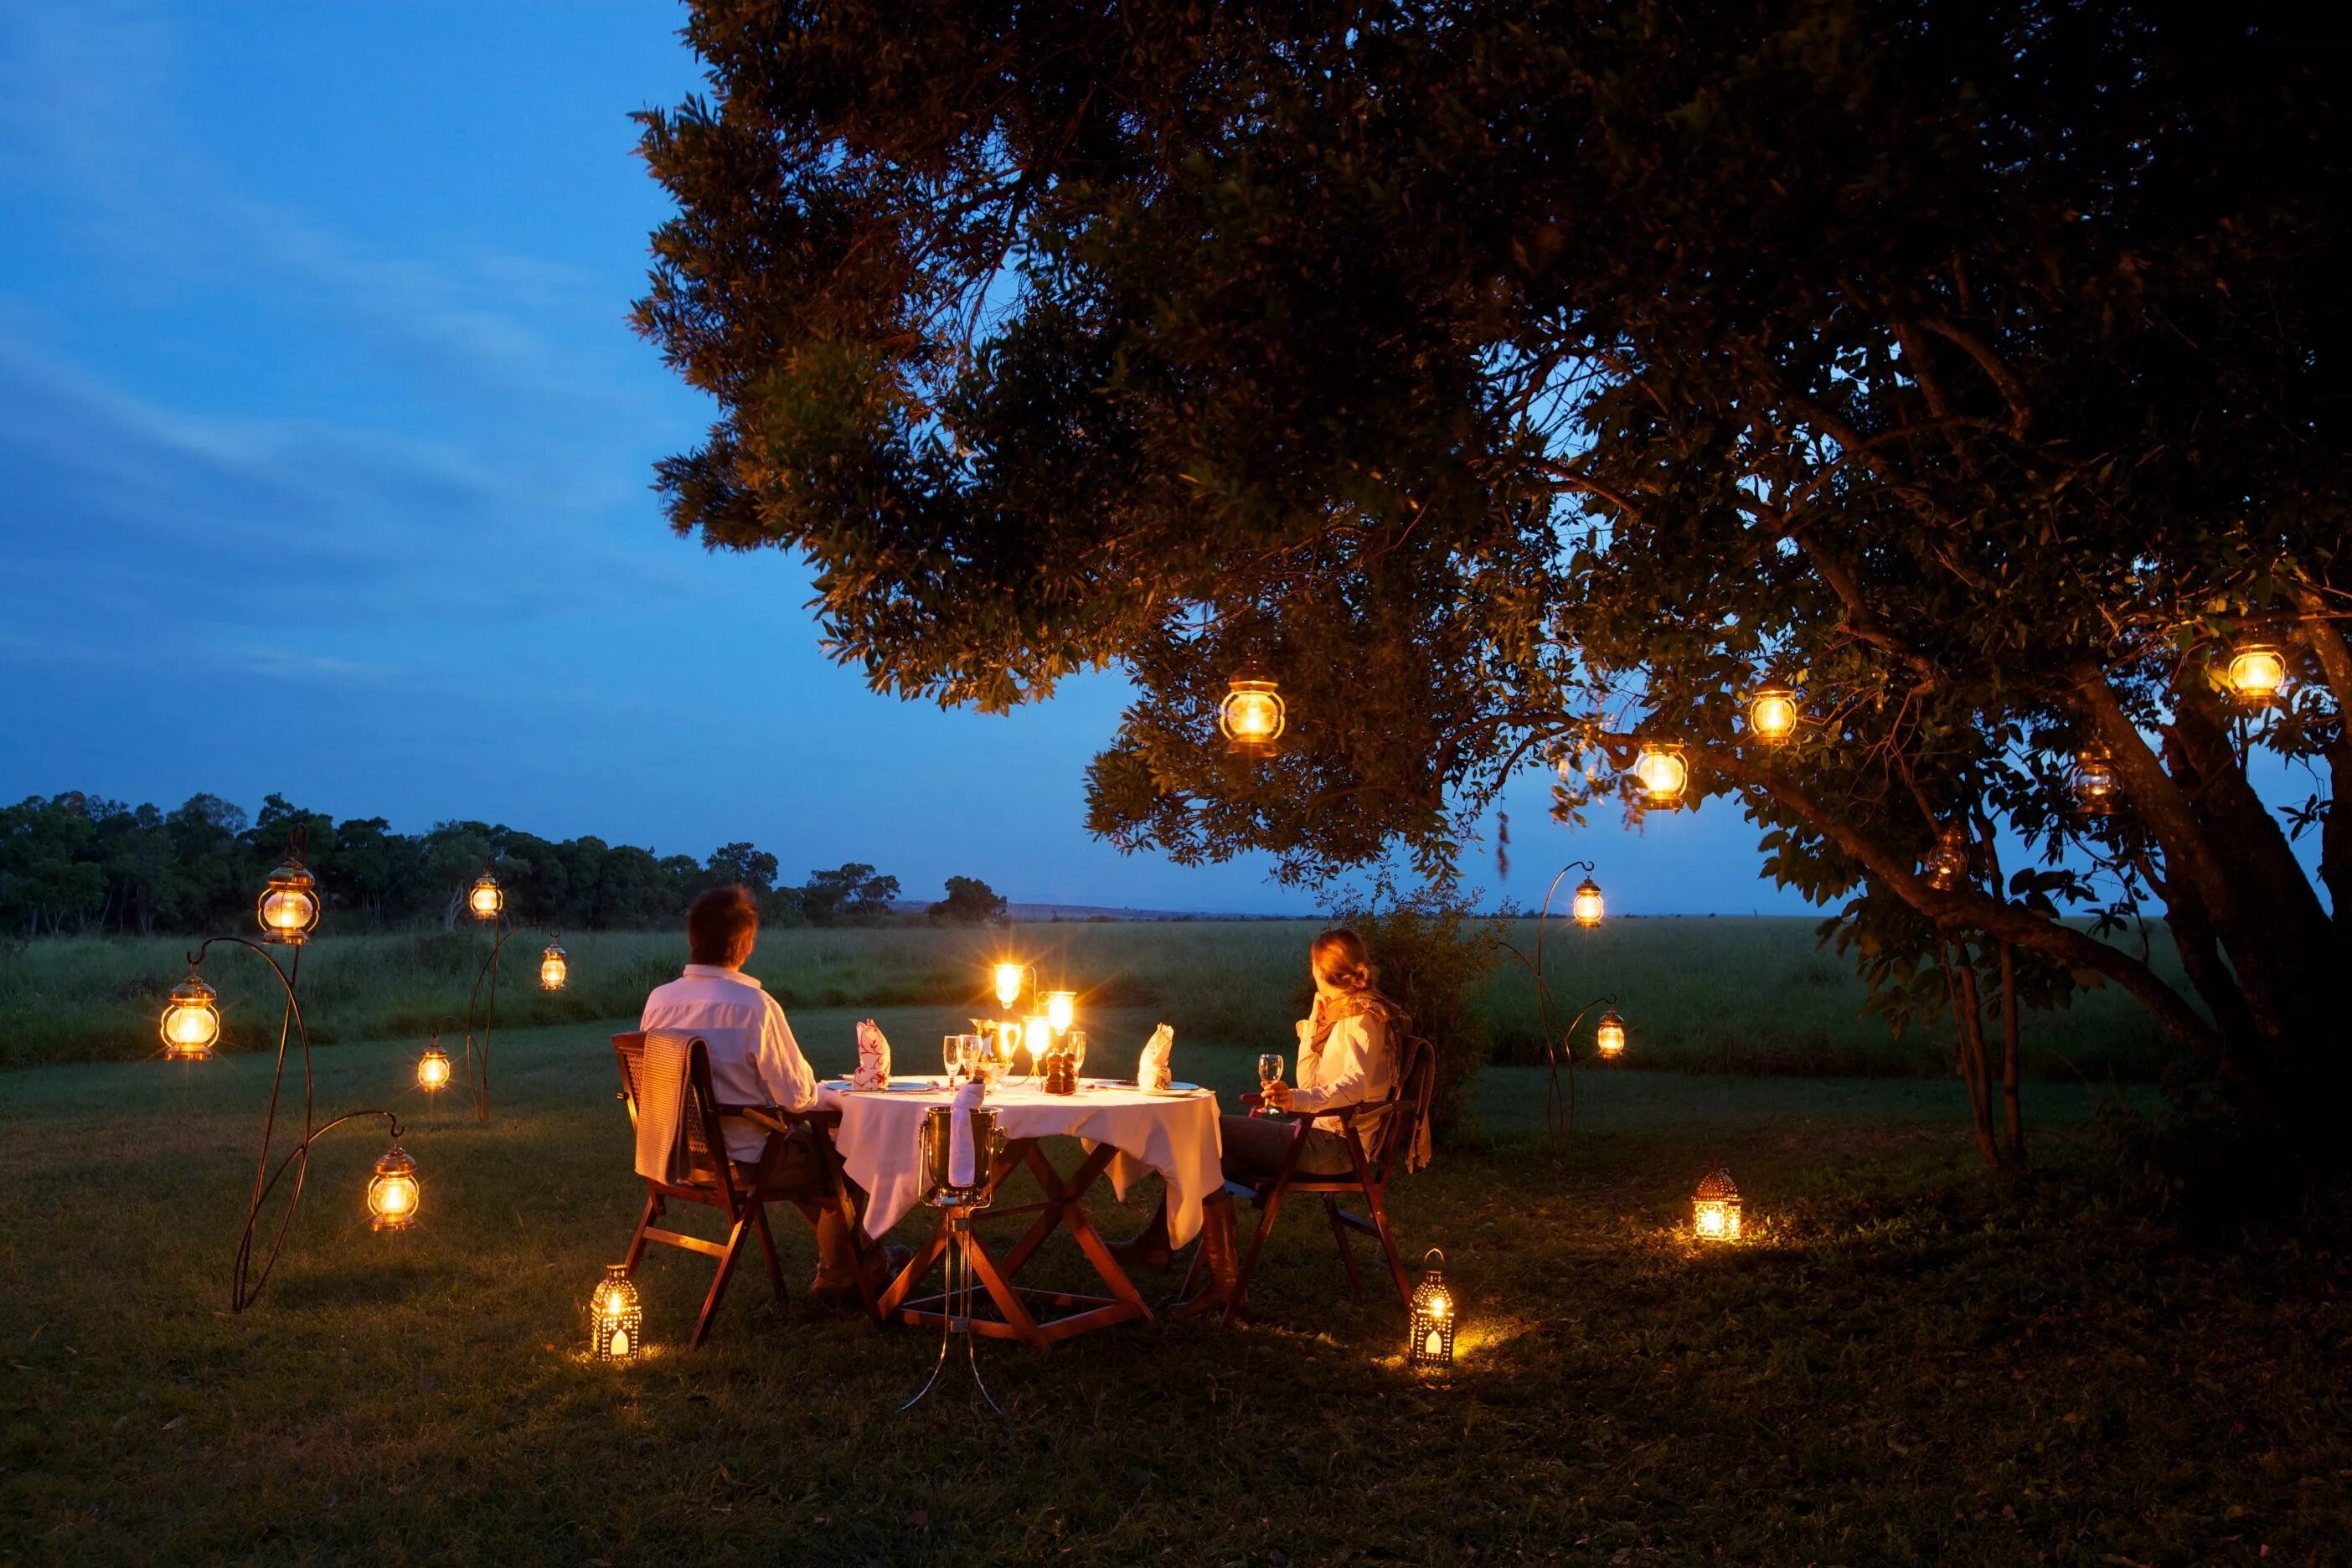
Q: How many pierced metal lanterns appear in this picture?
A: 3